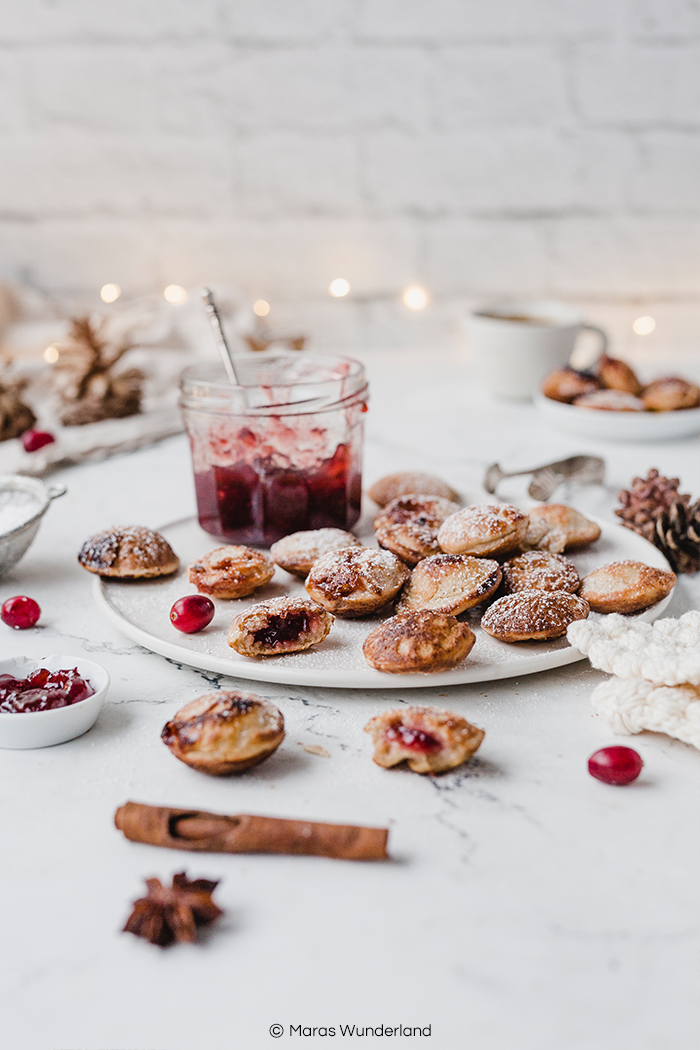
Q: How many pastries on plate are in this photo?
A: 14